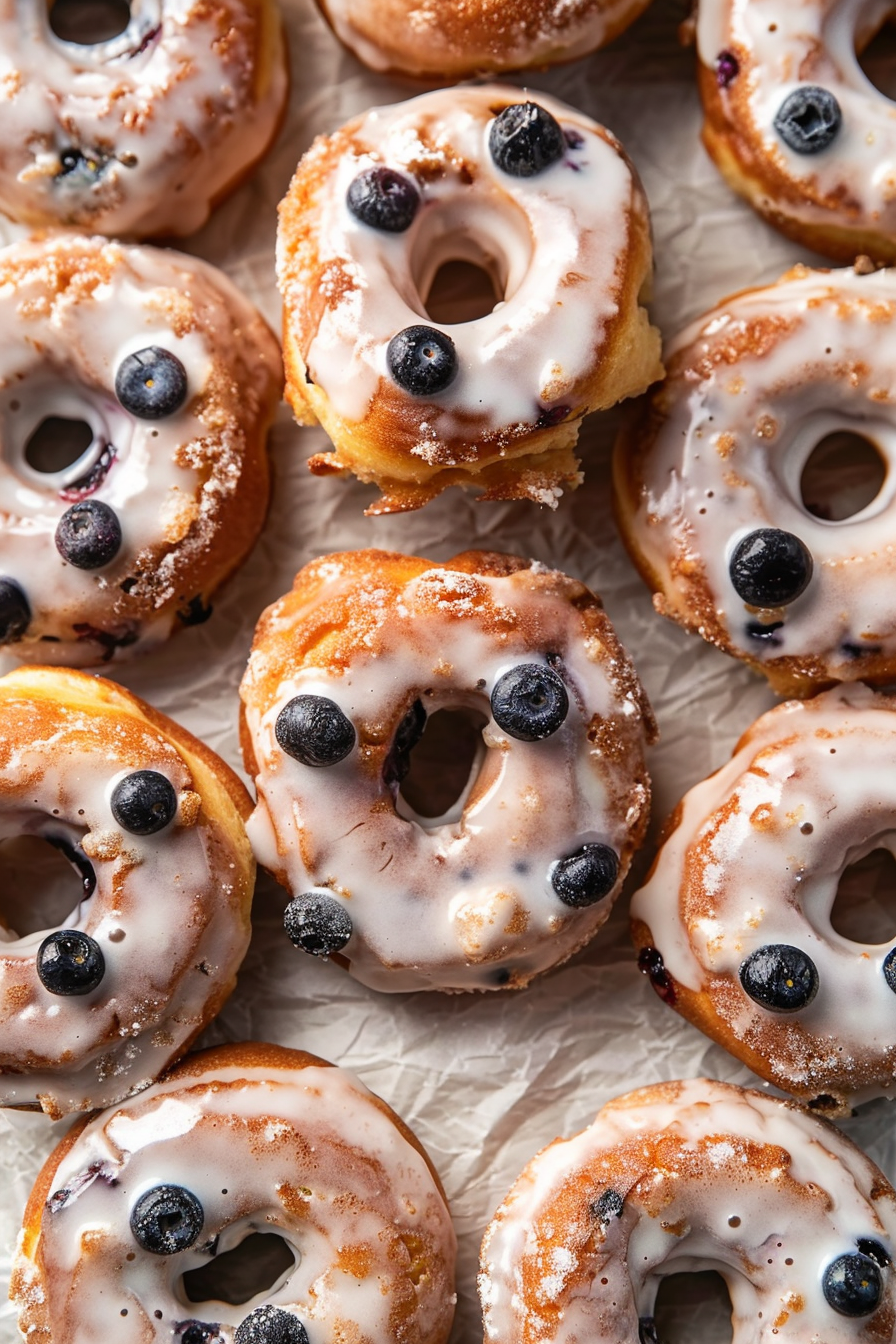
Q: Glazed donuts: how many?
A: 11